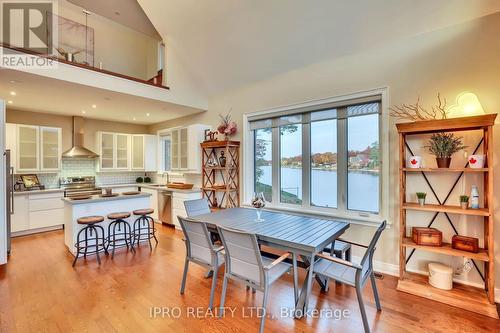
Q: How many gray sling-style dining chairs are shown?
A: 4